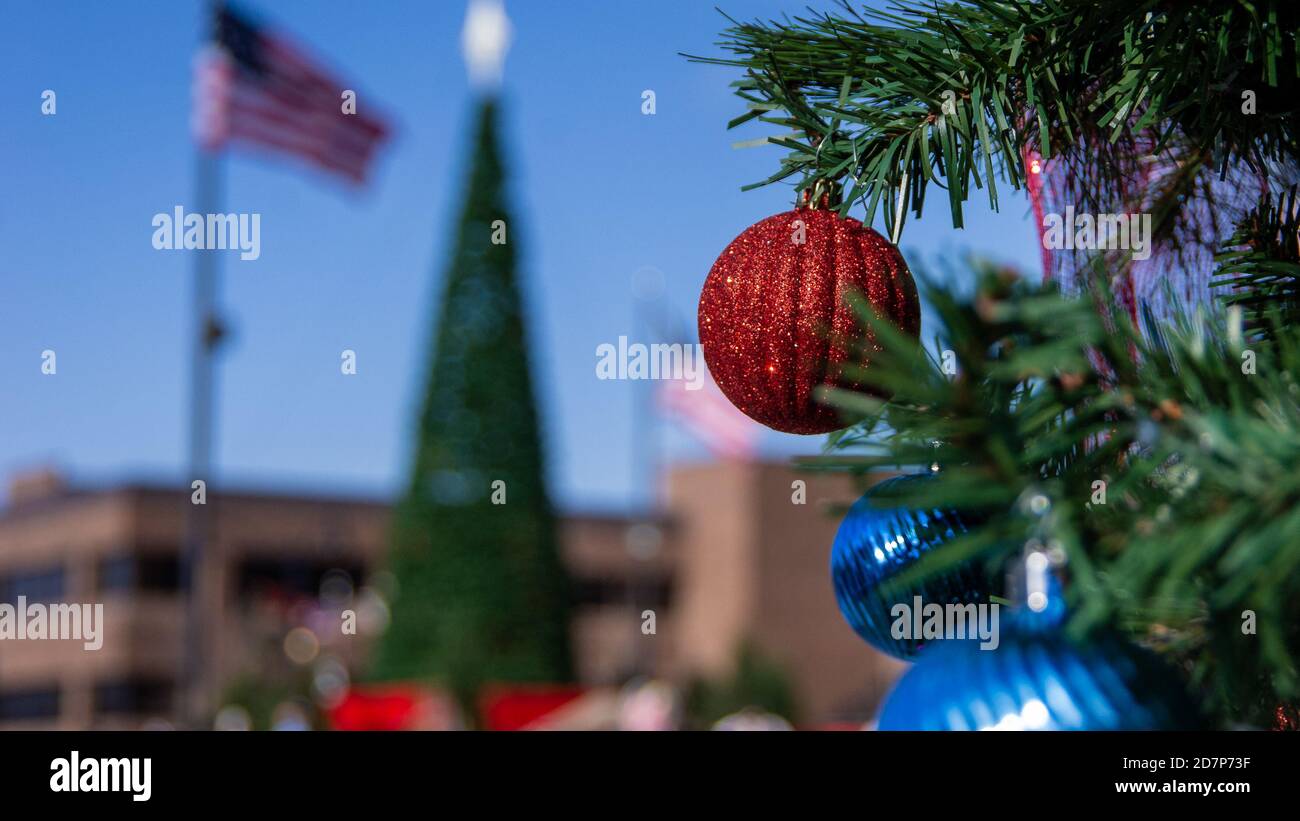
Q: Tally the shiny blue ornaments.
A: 2